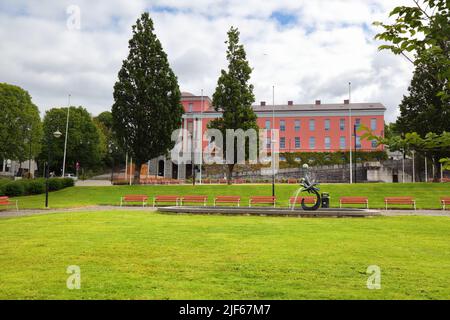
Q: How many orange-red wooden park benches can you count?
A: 10